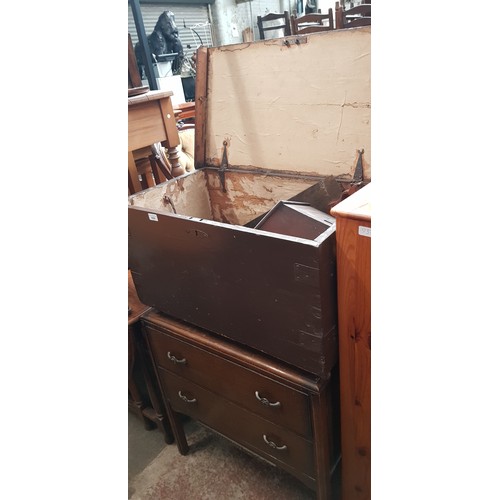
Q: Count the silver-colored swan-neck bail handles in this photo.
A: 4